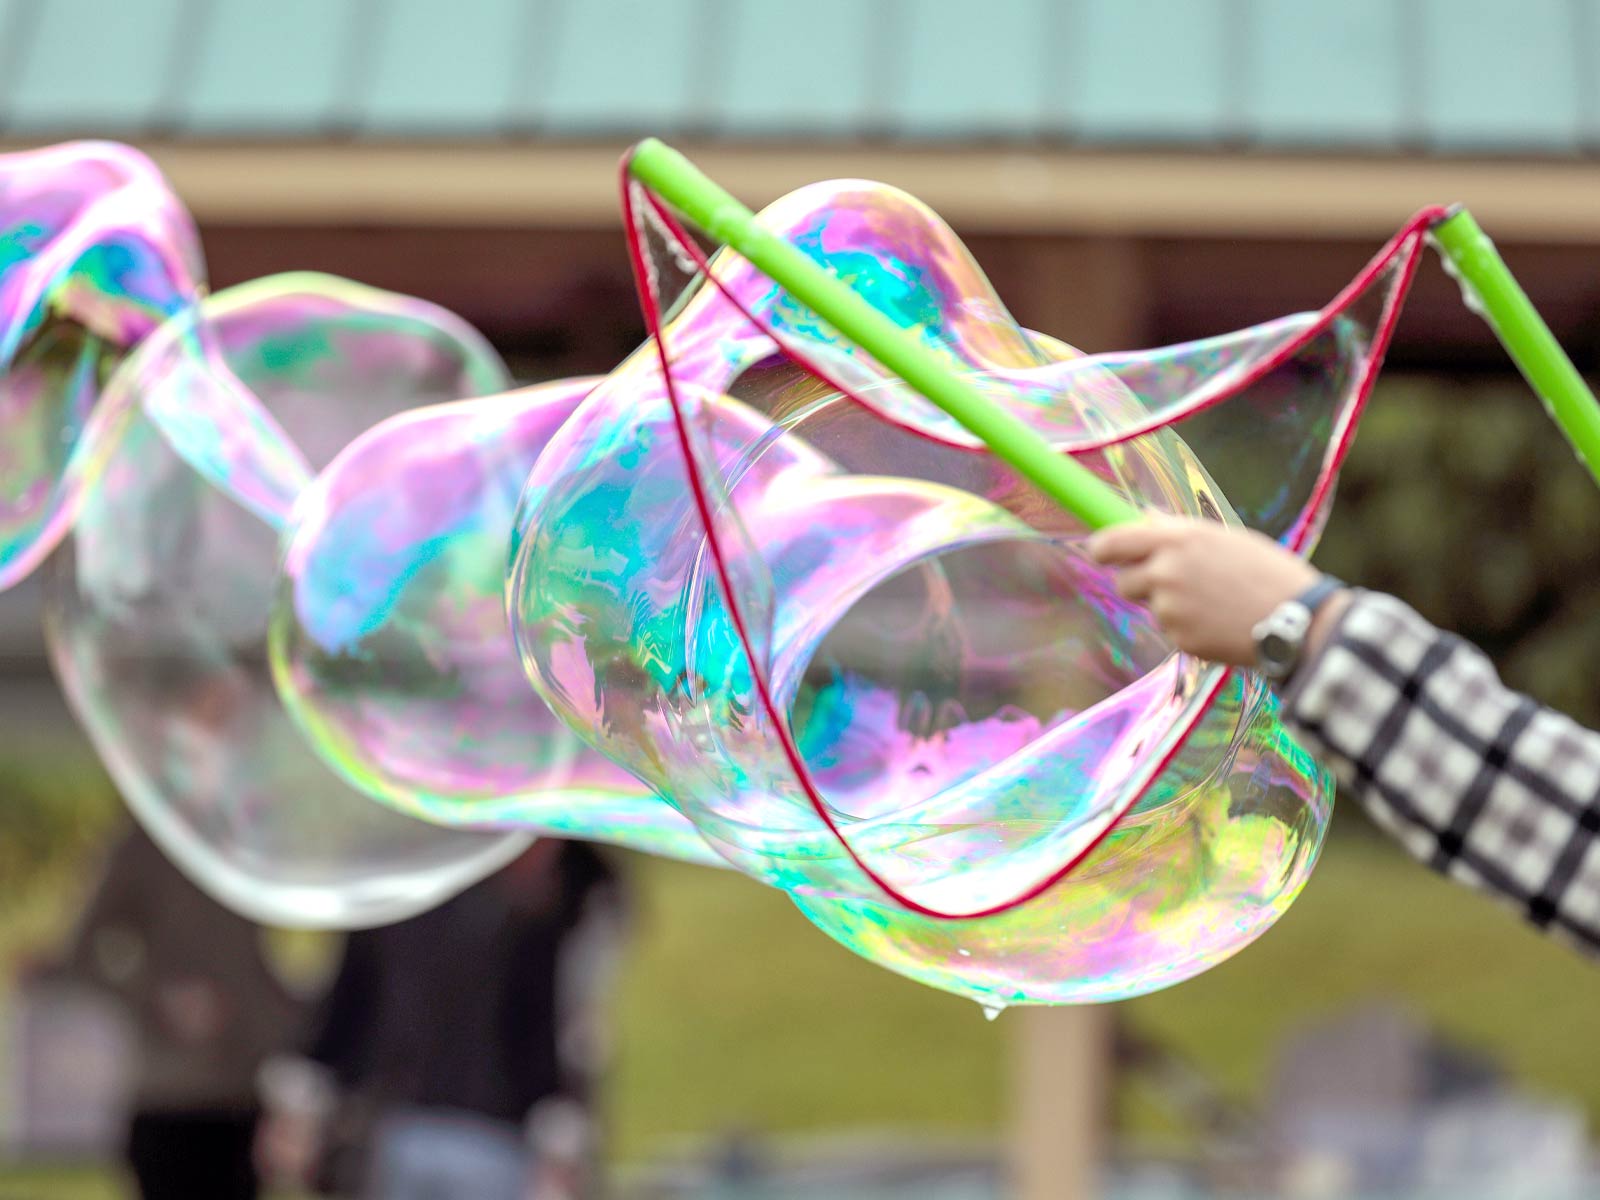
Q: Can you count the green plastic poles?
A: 2